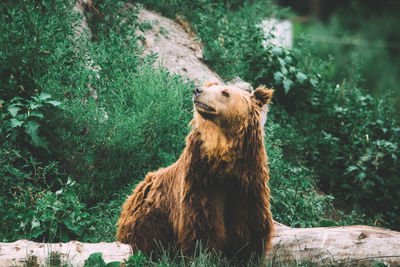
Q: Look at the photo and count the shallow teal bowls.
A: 0